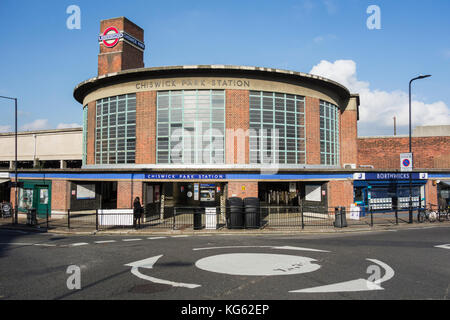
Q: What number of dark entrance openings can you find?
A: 3